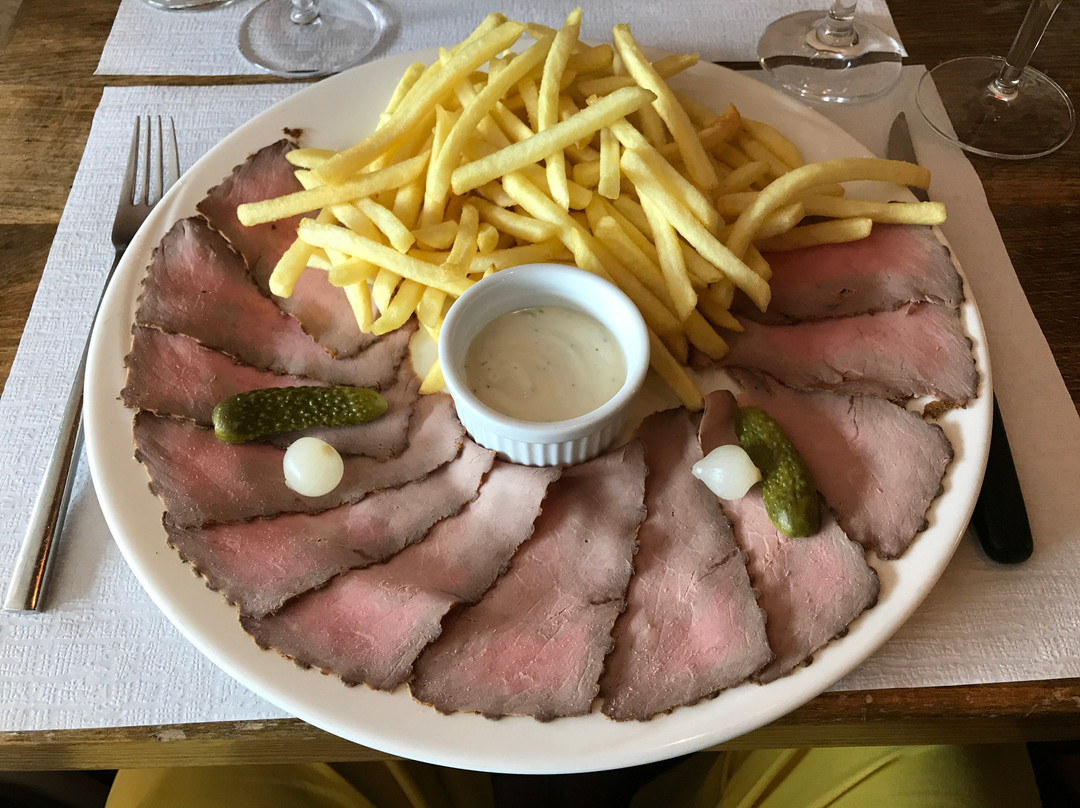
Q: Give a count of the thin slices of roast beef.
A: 12